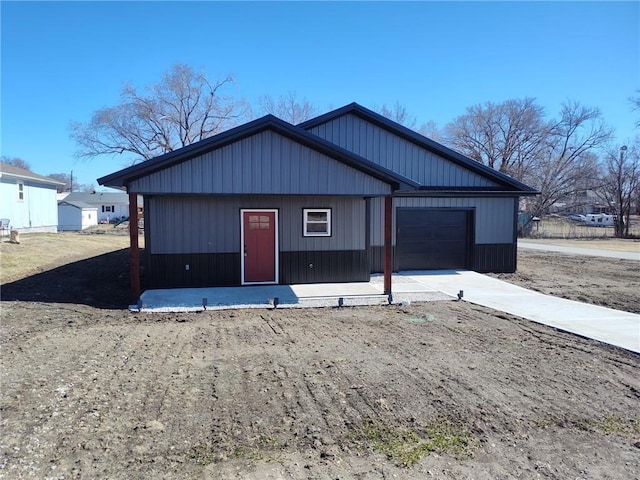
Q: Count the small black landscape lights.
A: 6